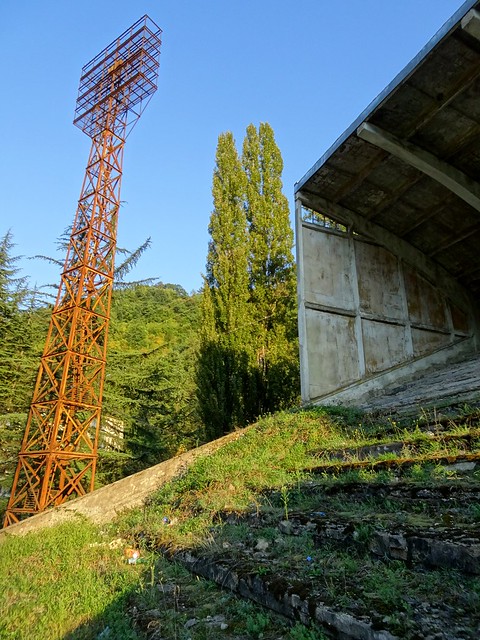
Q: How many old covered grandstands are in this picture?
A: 1